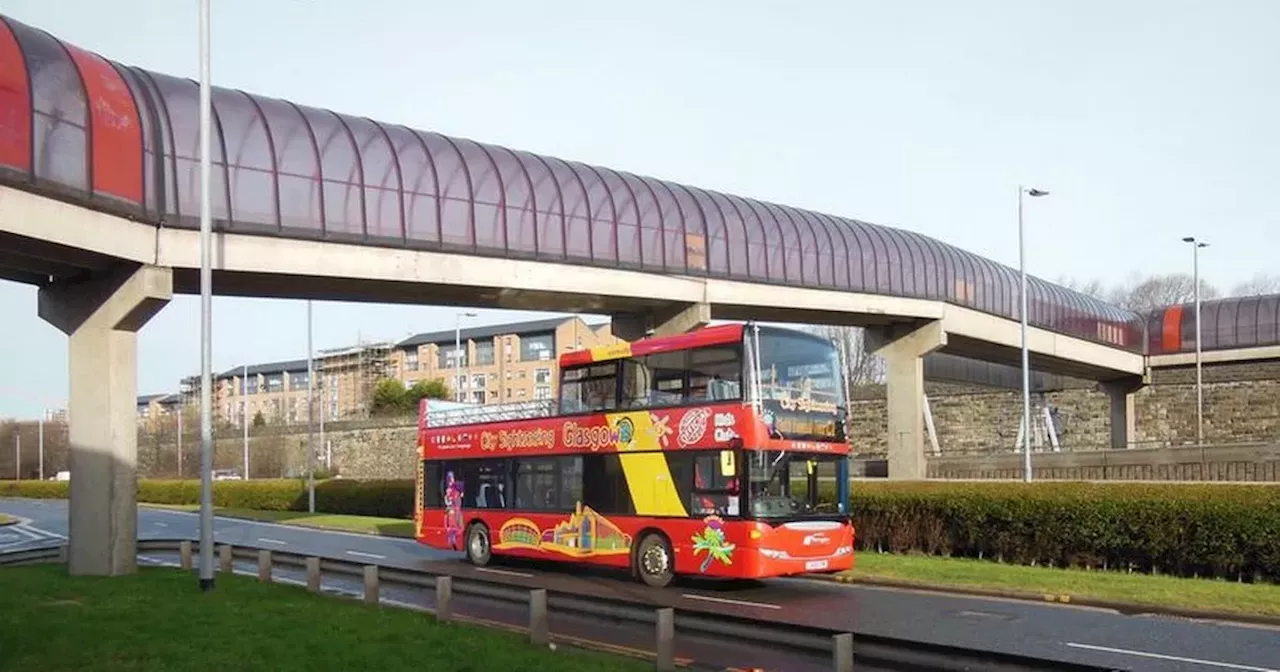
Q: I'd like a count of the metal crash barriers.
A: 1